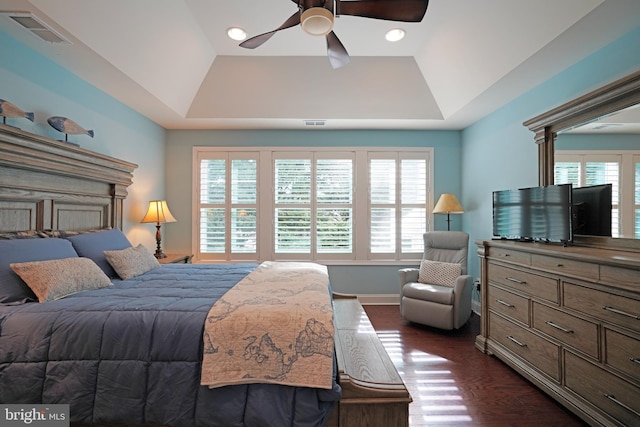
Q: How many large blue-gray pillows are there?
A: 2